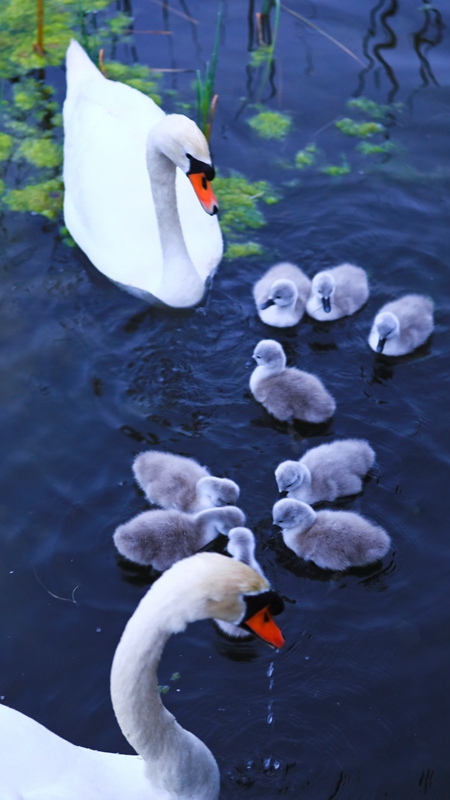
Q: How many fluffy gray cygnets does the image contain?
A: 9